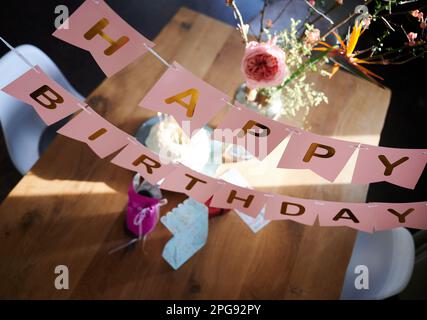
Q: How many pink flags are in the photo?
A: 13